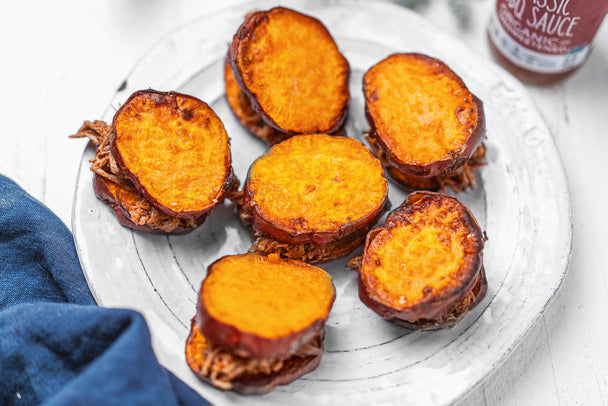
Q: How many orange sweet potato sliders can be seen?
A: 6